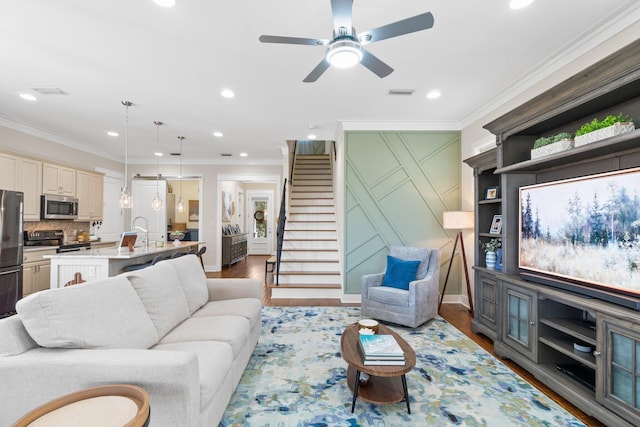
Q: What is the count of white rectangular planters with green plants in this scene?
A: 2